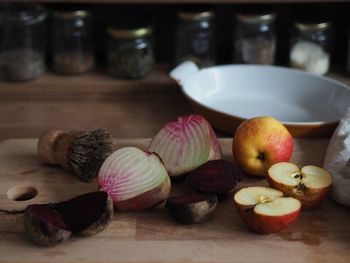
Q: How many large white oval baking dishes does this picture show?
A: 1